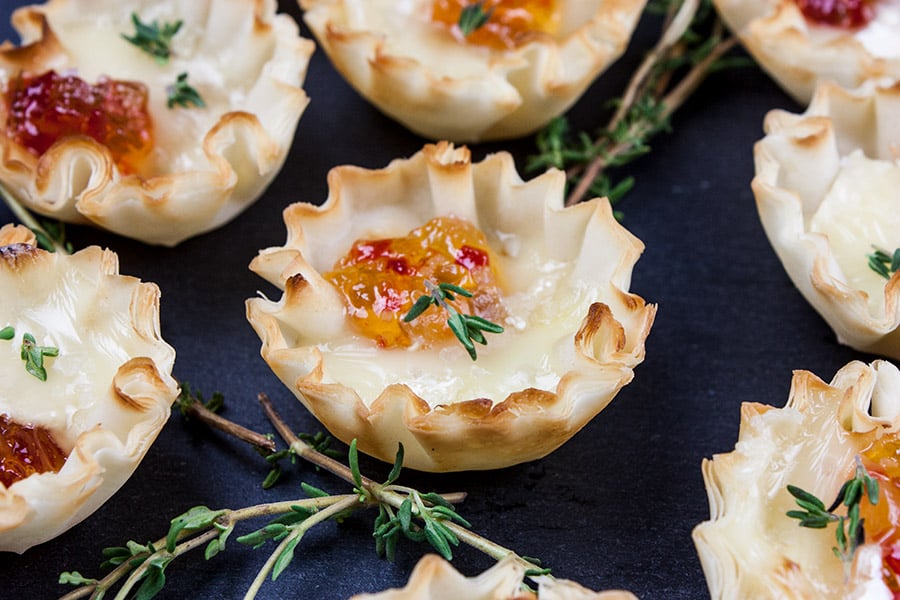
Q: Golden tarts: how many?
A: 8